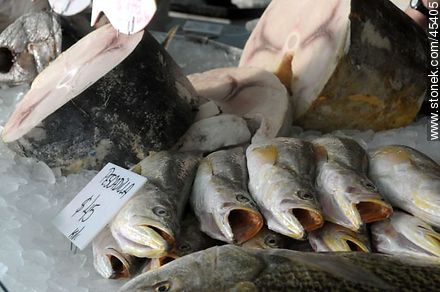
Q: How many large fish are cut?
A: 2